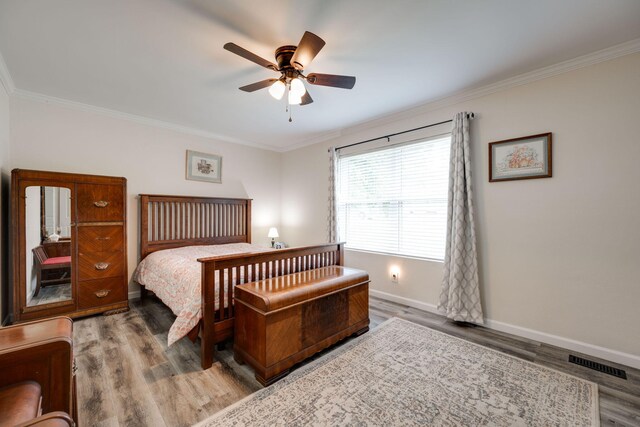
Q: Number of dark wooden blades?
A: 5